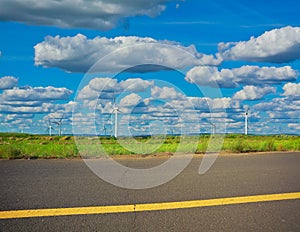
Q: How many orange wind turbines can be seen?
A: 0